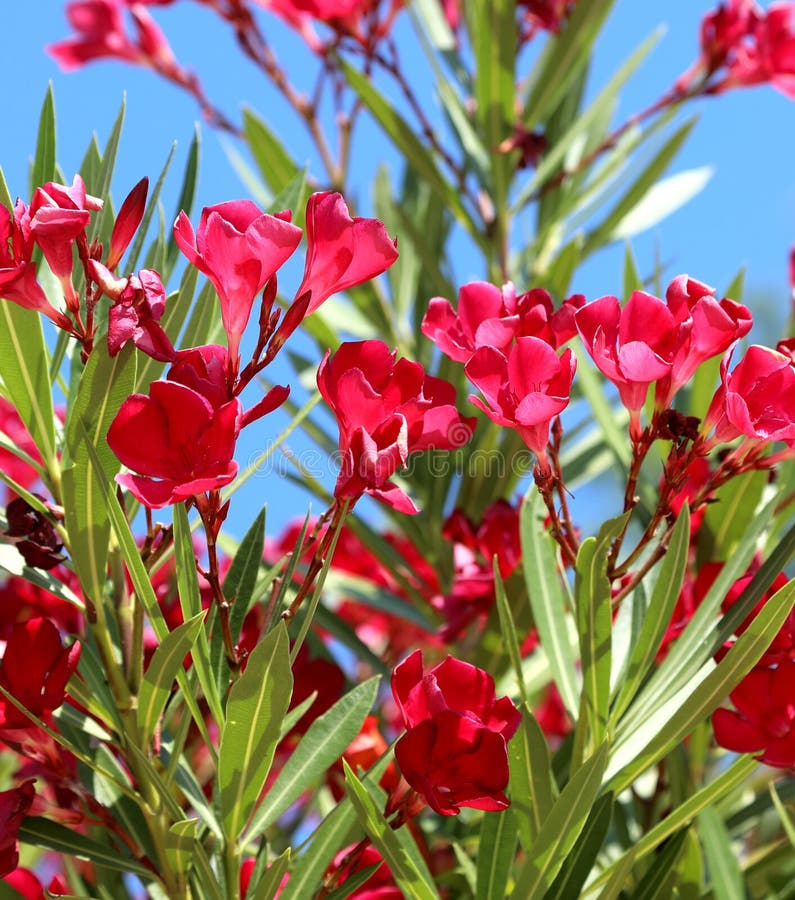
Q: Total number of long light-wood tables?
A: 0